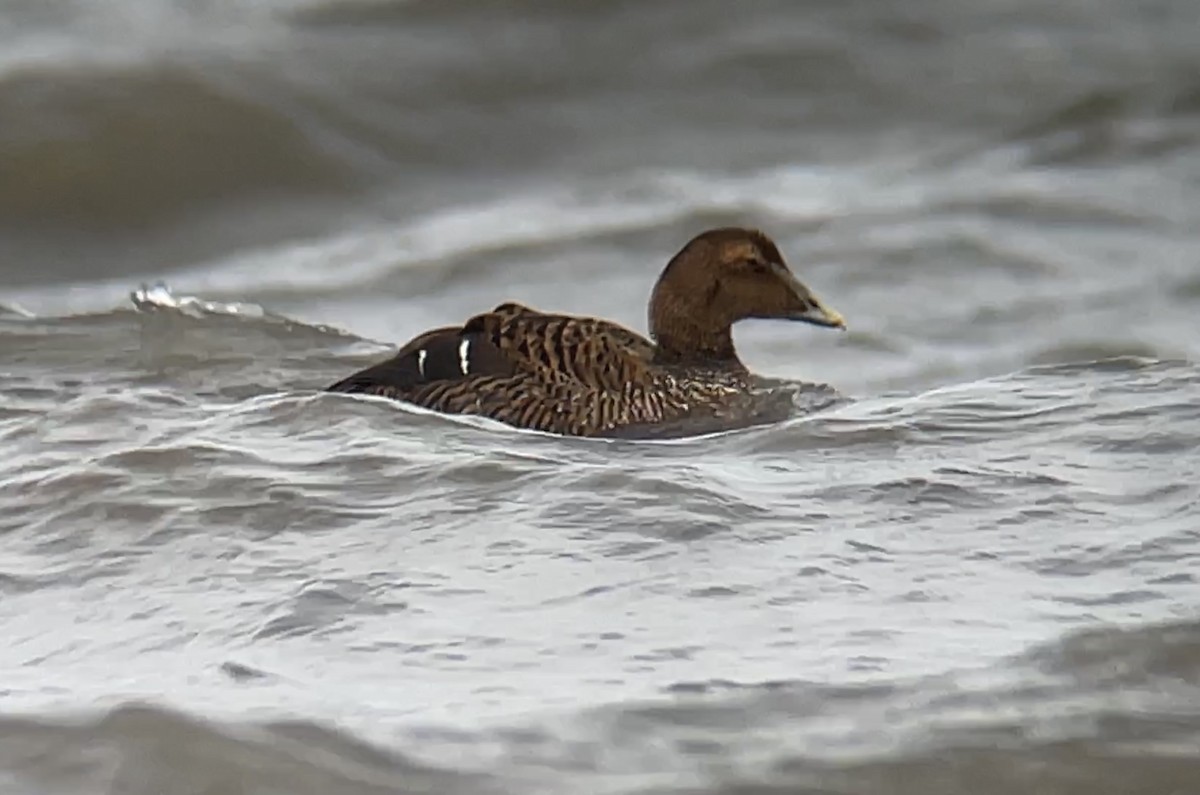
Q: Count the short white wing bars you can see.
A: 2